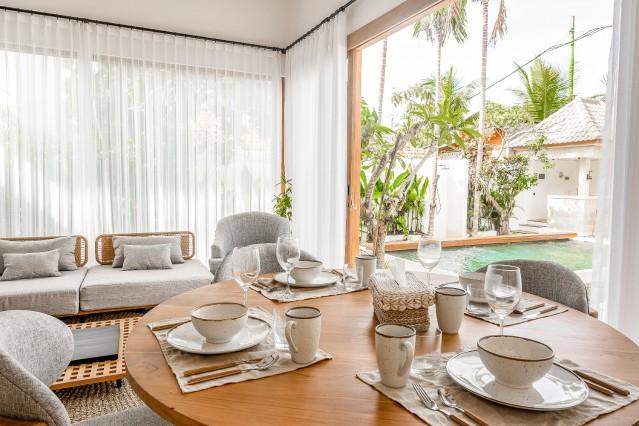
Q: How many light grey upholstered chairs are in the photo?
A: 4